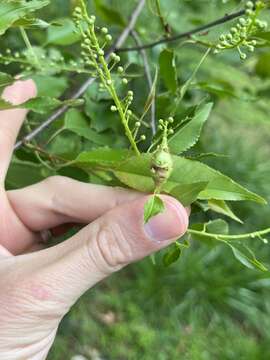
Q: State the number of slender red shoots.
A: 0